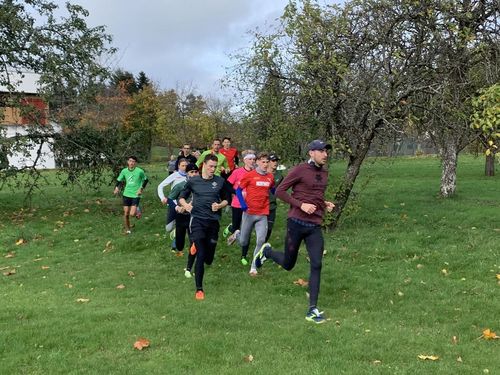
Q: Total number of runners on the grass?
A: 11